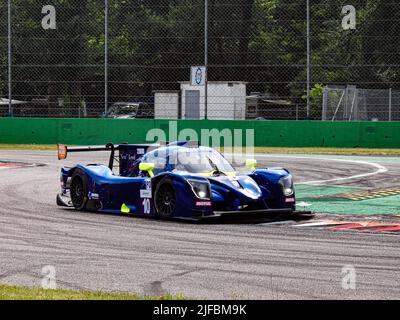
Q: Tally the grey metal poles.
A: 4